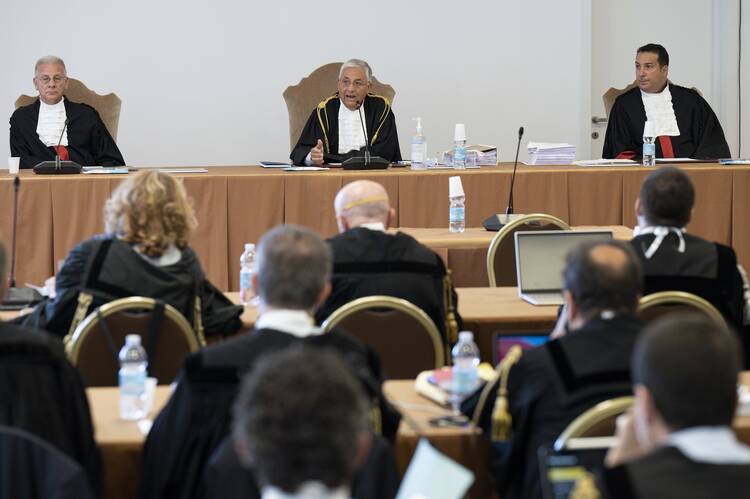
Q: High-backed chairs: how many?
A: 3